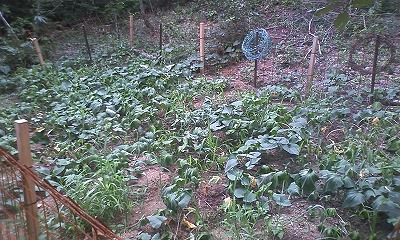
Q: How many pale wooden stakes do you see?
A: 5